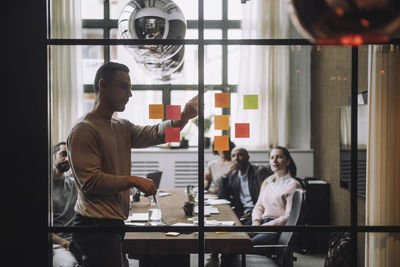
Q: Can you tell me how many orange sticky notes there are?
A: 4